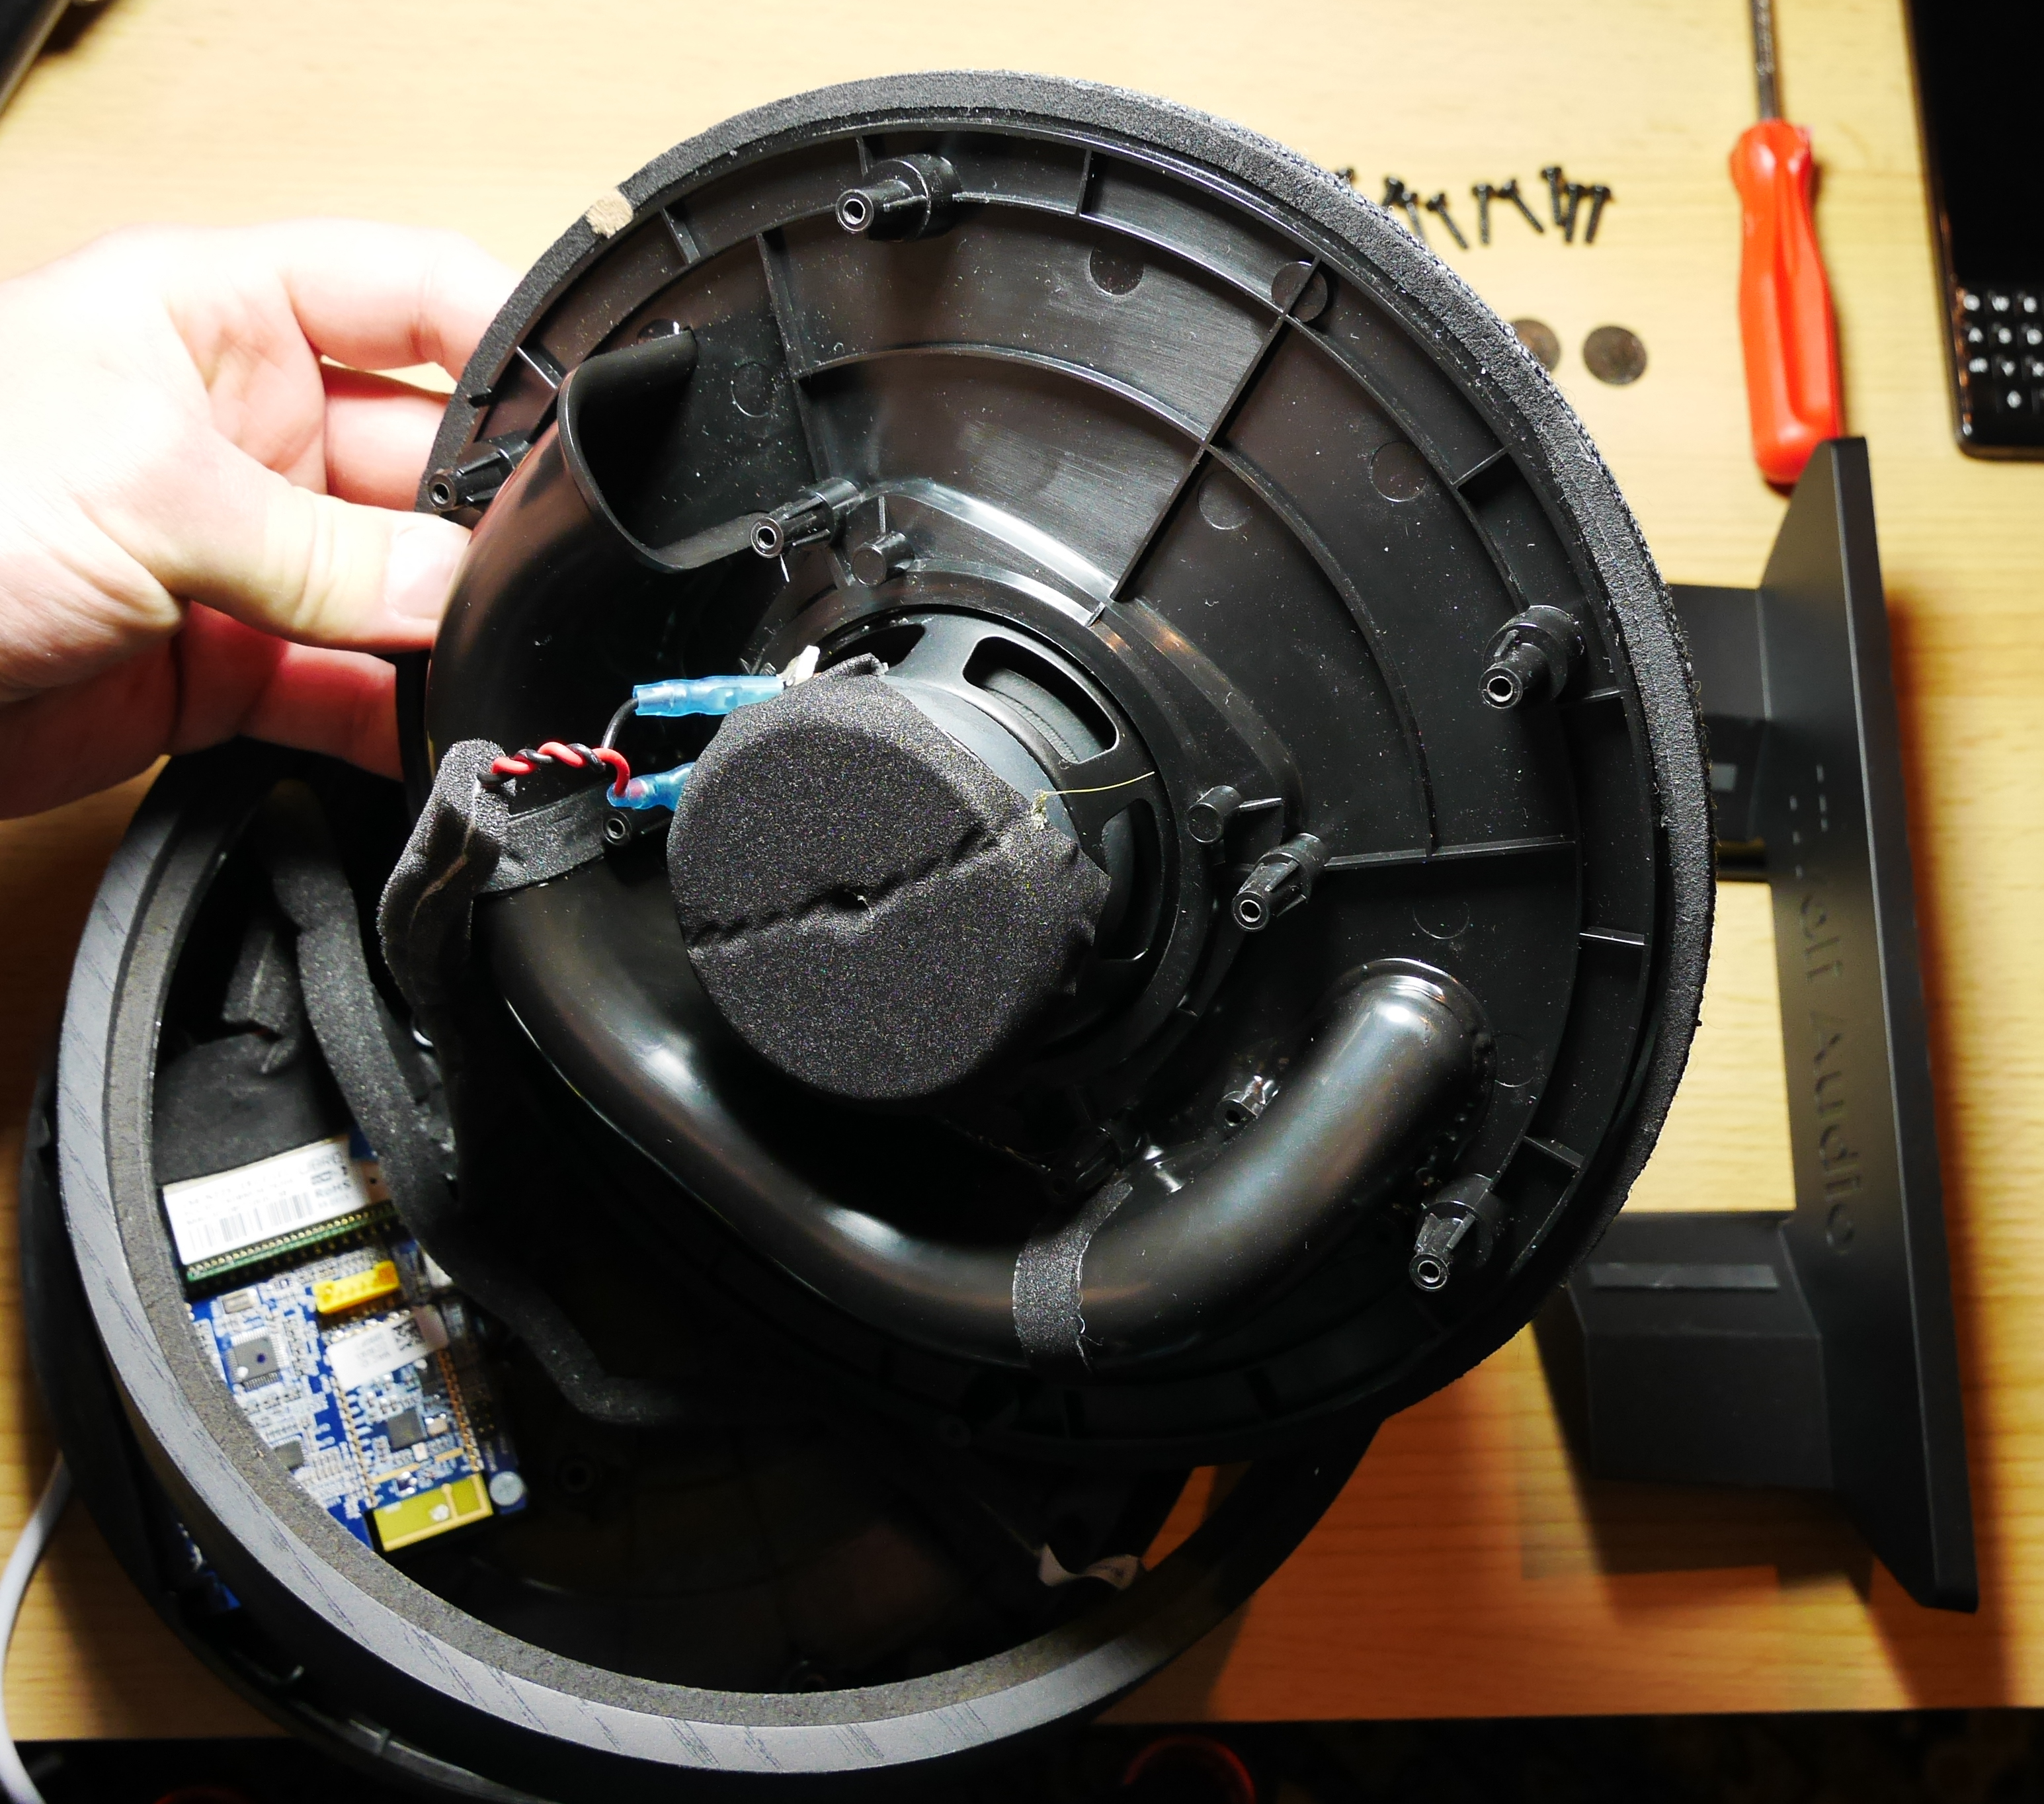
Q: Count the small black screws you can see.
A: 9